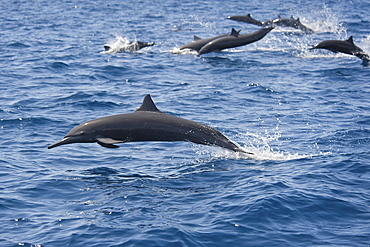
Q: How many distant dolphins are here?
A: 6